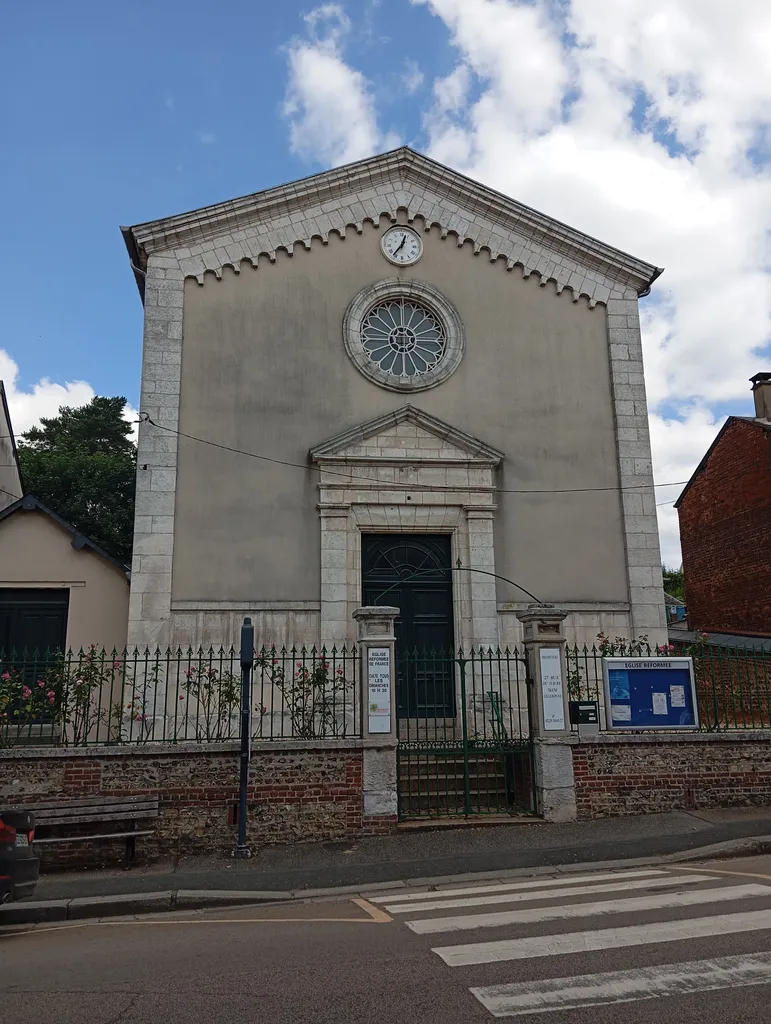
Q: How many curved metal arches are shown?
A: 1